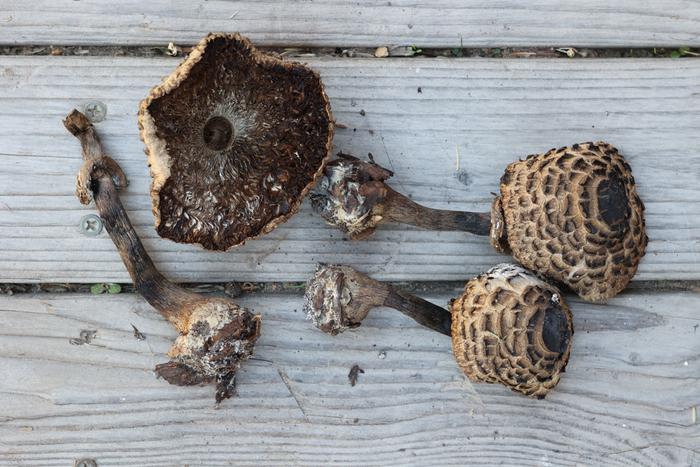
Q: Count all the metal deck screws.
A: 3